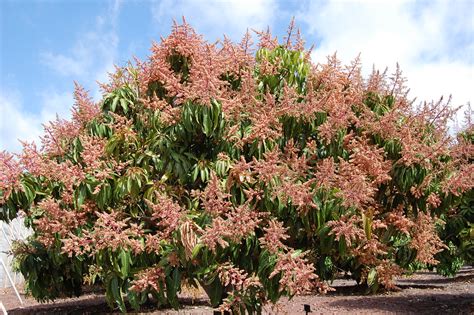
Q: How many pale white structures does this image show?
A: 1